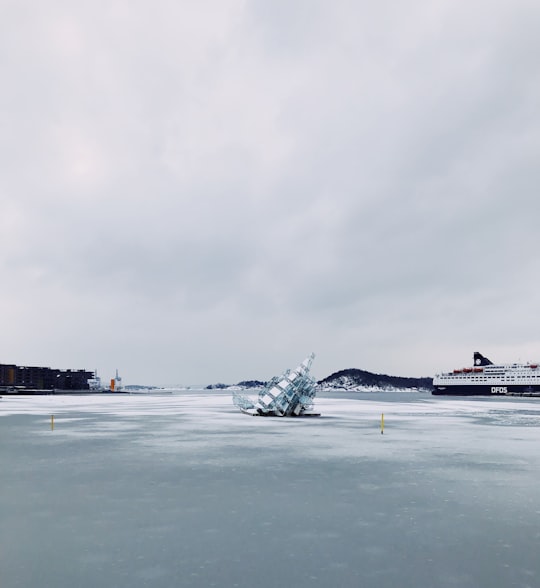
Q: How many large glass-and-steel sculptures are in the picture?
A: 1